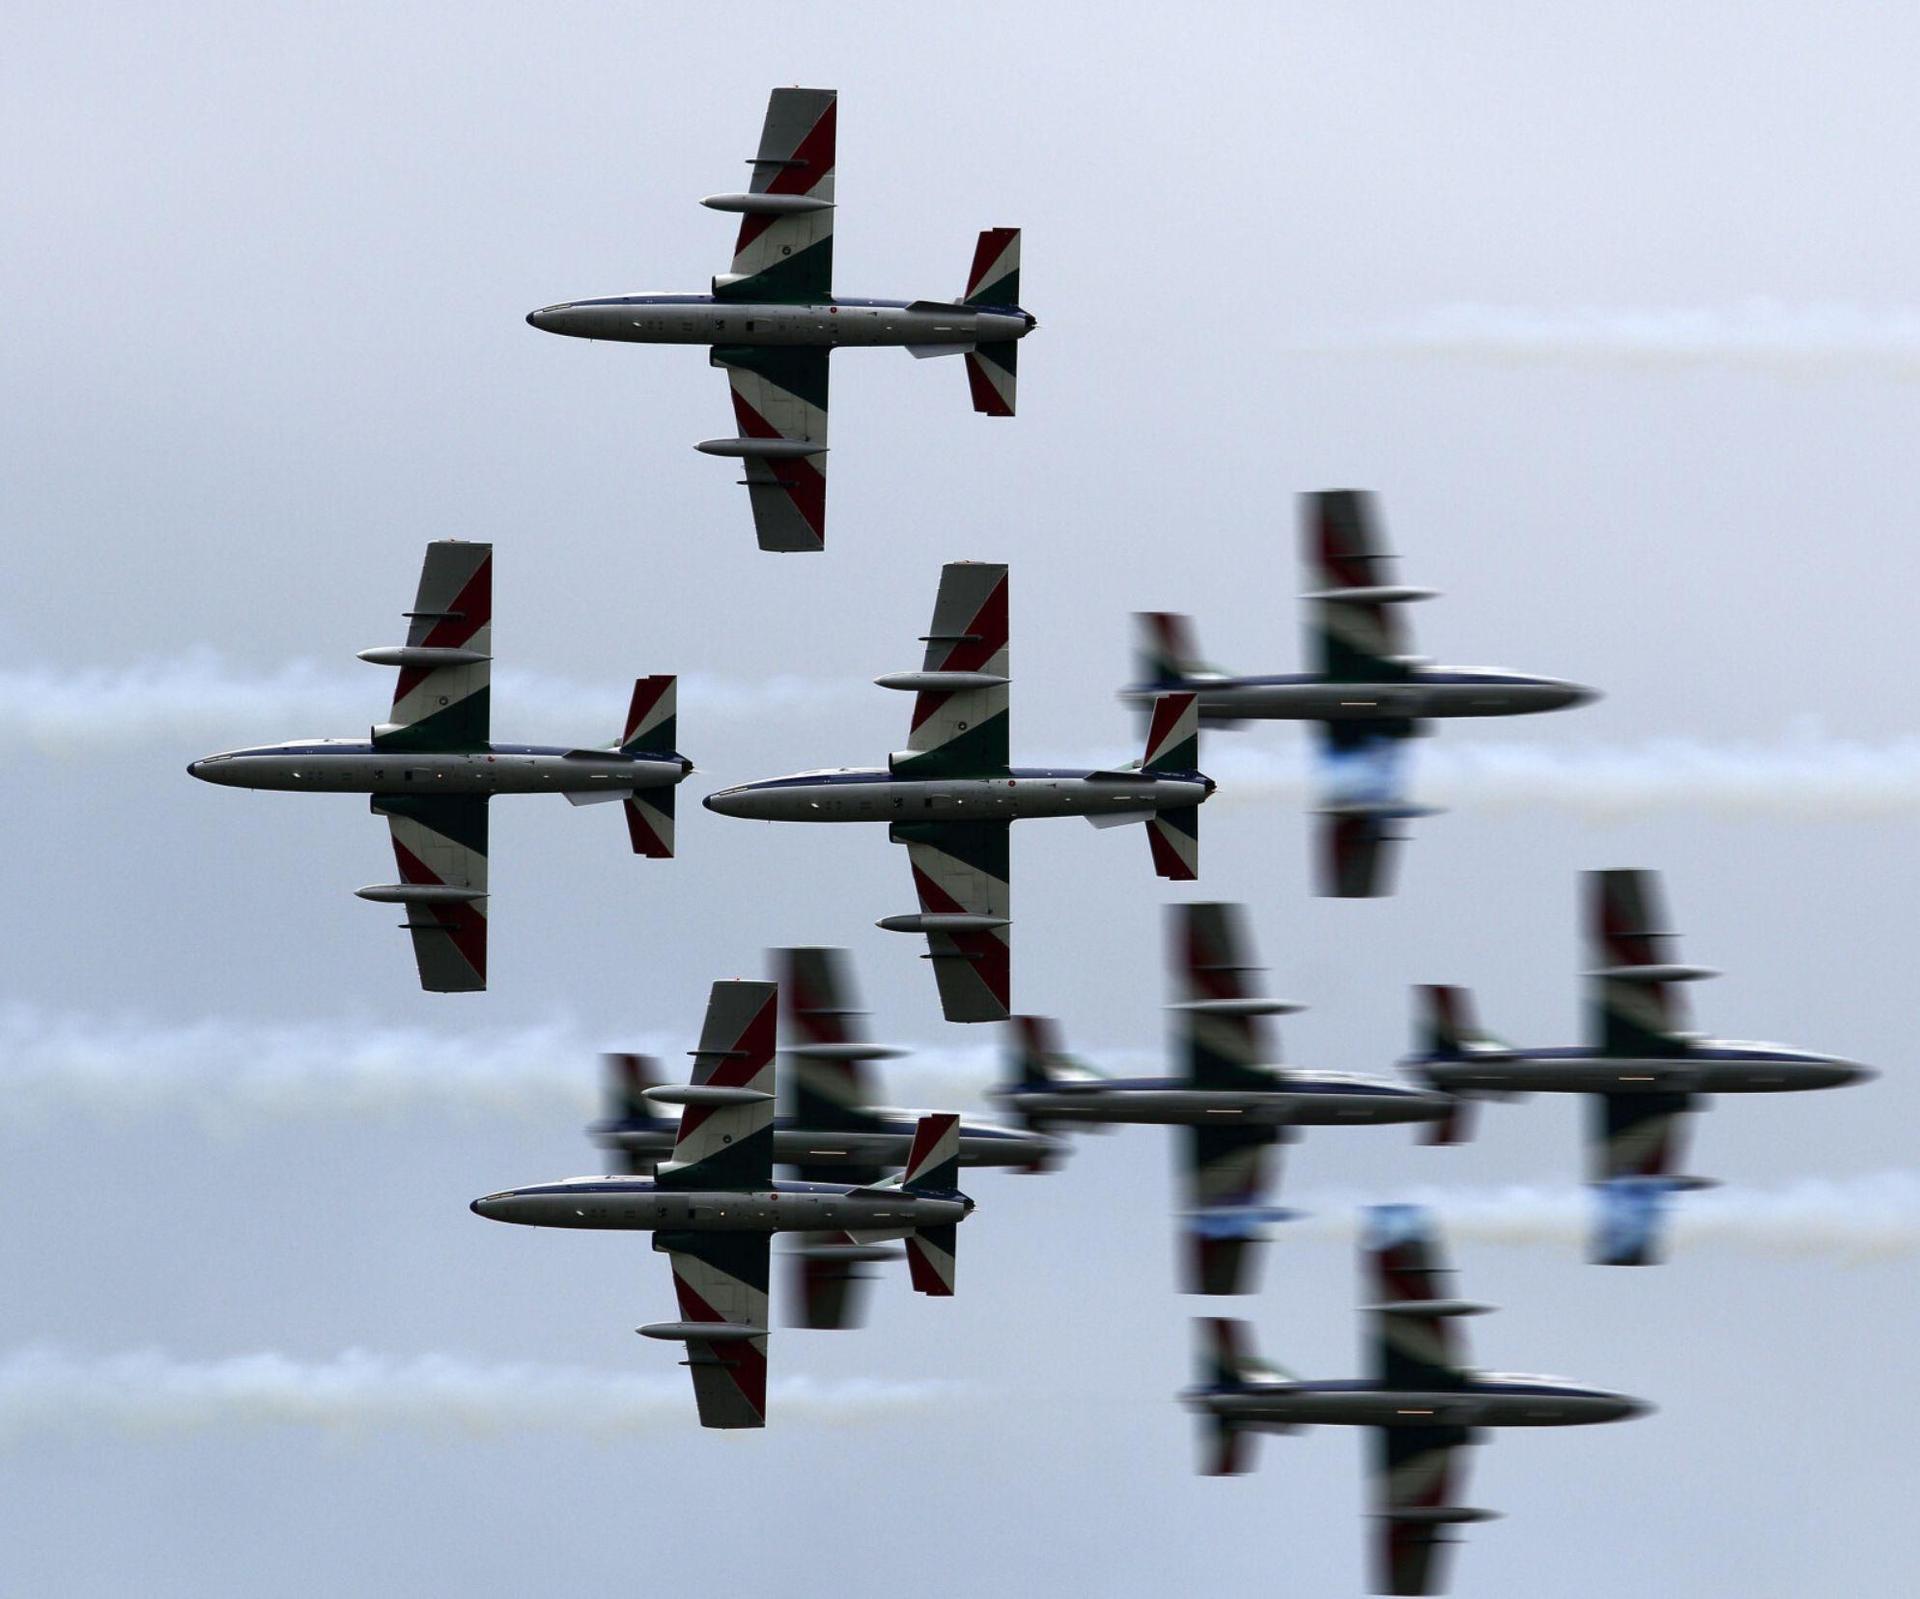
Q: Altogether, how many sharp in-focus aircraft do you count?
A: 4